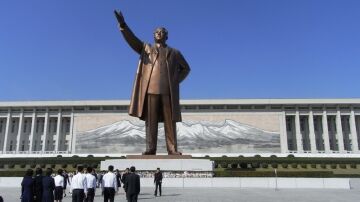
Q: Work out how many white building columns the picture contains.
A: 12